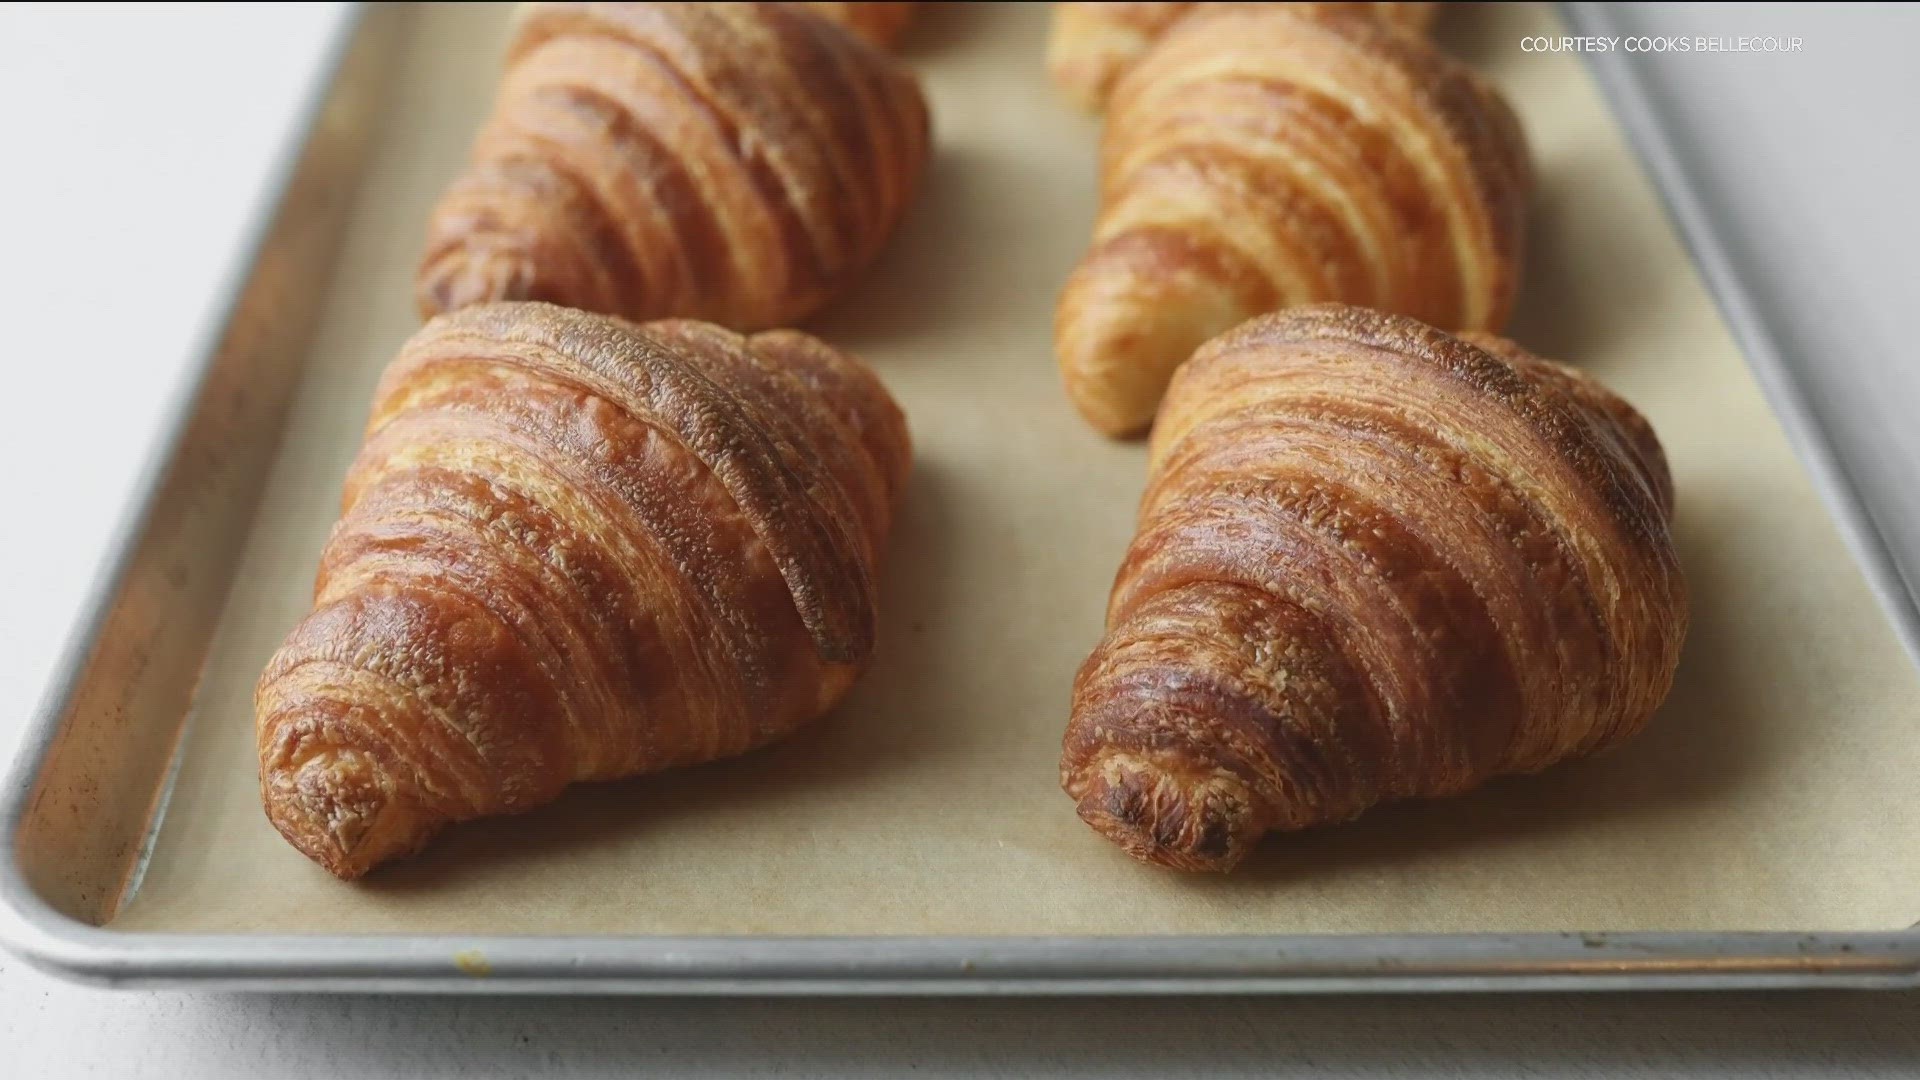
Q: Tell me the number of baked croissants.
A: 6